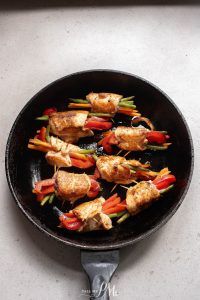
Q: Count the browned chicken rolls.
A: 8